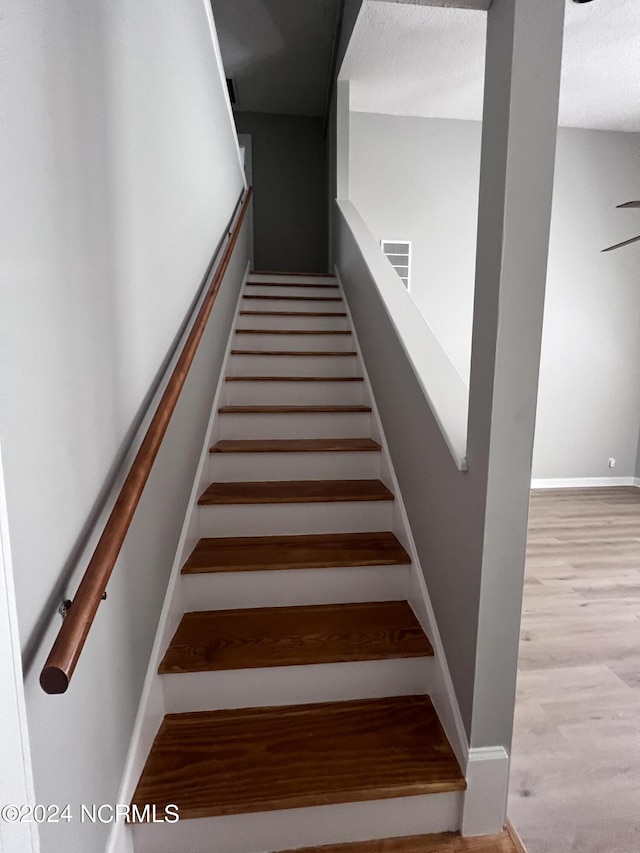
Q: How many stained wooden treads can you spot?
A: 13